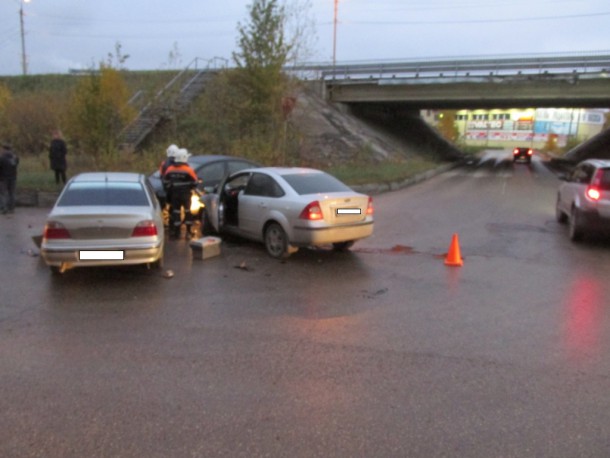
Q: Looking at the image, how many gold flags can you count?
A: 0